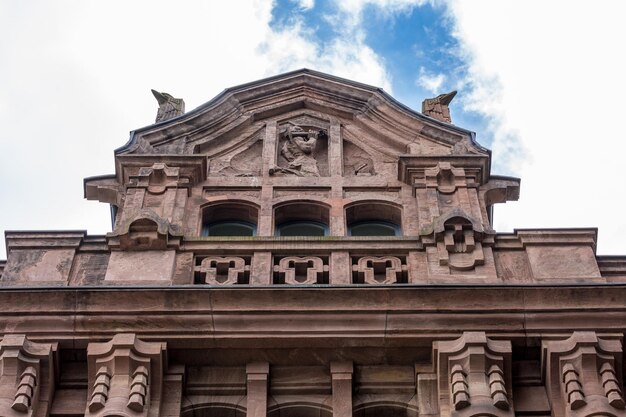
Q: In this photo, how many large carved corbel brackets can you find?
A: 4